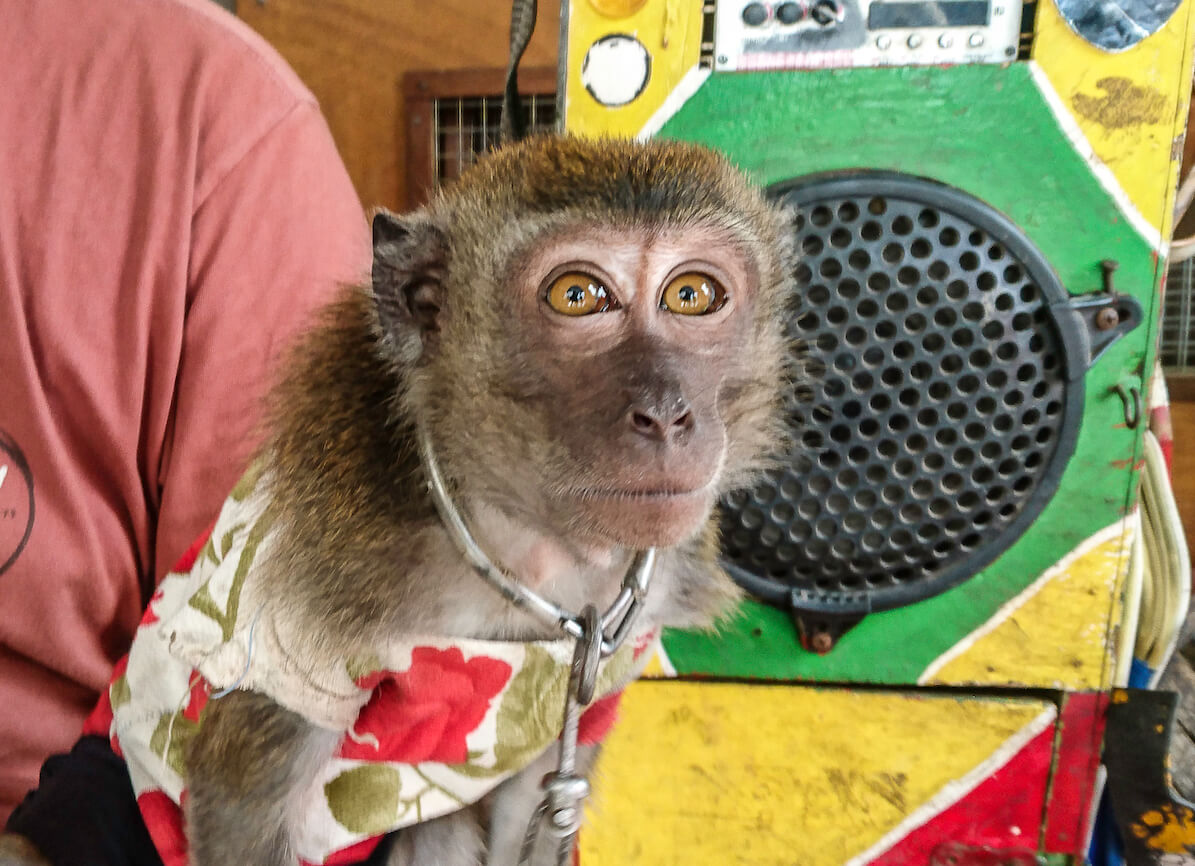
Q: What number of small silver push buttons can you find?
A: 4